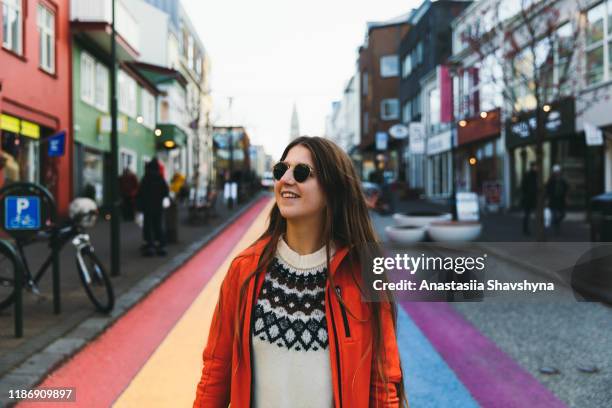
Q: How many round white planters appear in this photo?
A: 3